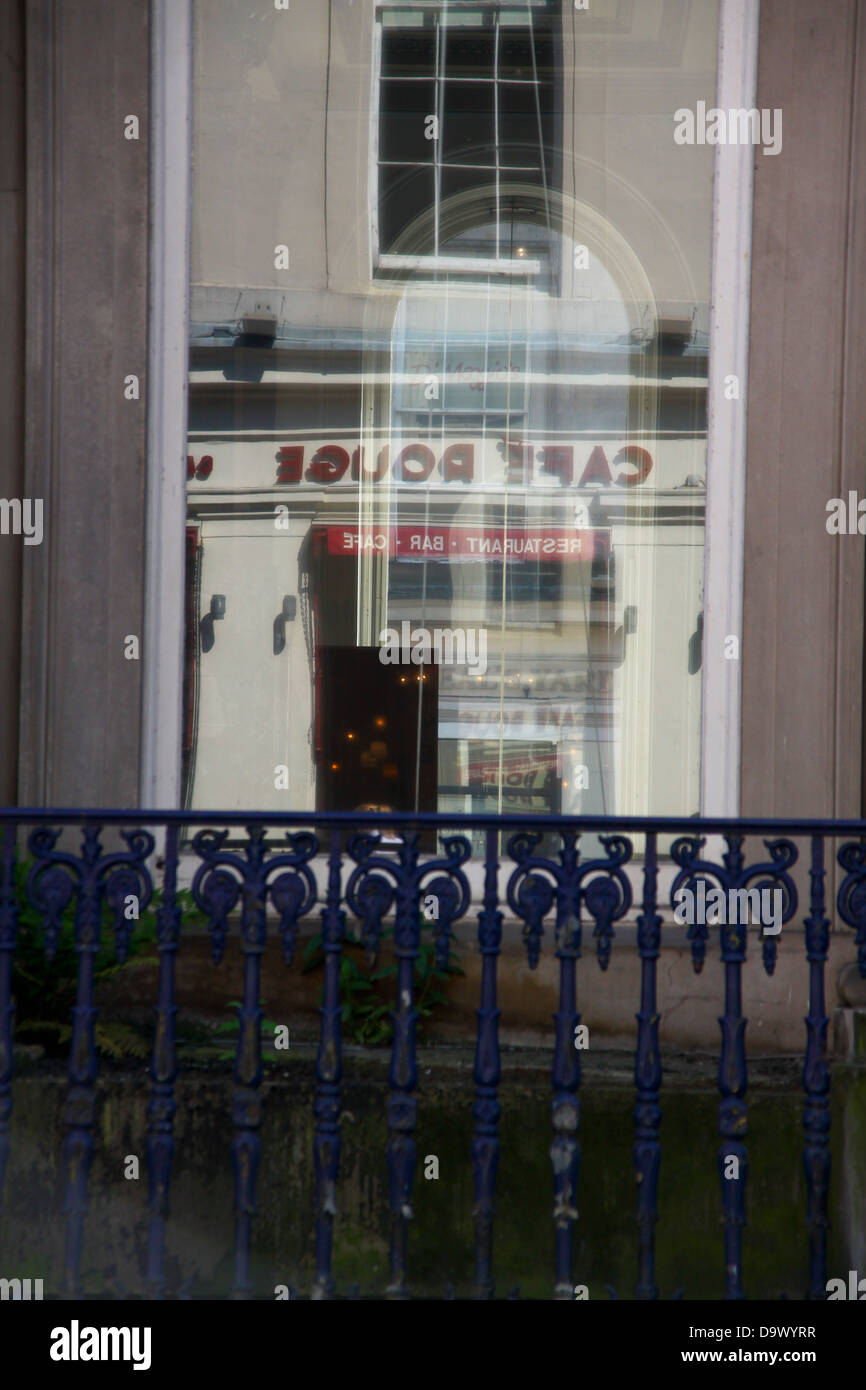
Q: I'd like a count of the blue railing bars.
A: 11